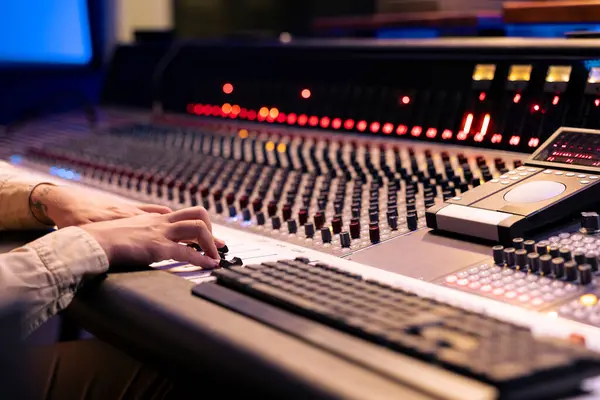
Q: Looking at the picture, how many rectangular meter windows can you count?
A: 4